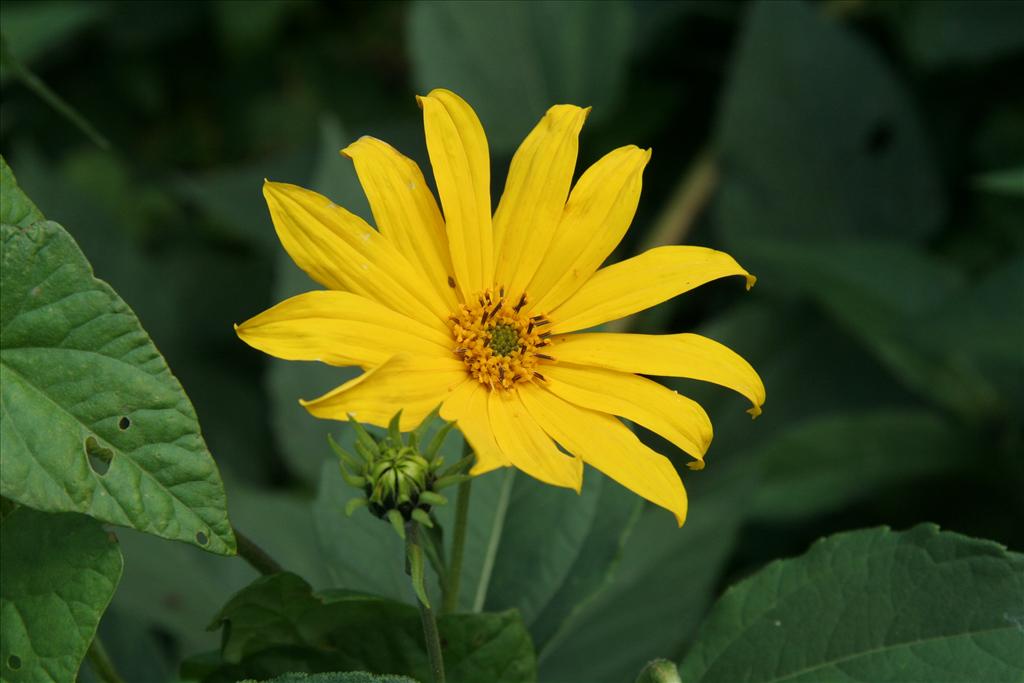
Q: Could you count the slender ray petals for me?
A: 13